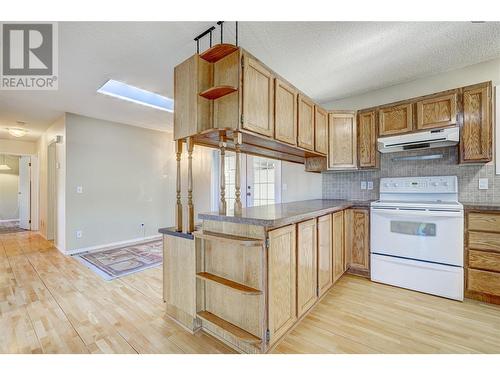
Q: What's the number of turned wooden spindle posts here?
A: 4